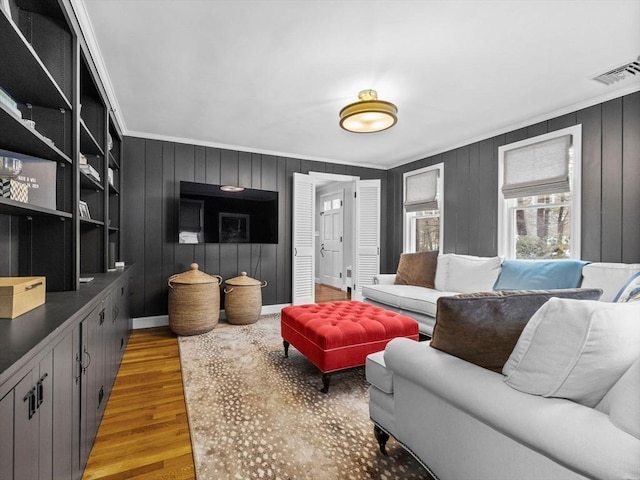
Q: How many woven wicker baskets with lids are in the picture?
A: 2